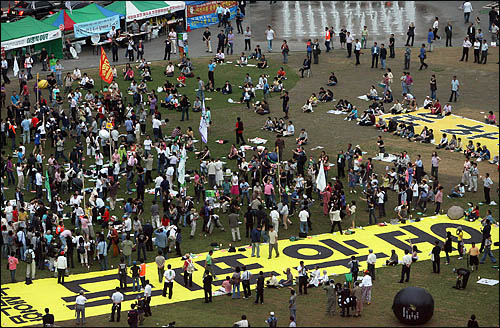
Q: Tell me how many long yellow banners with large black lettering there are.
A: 2